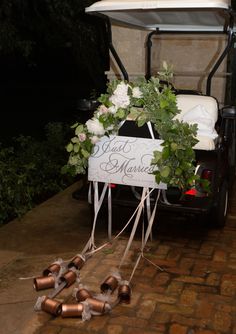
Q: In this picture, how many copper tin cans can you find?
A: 10